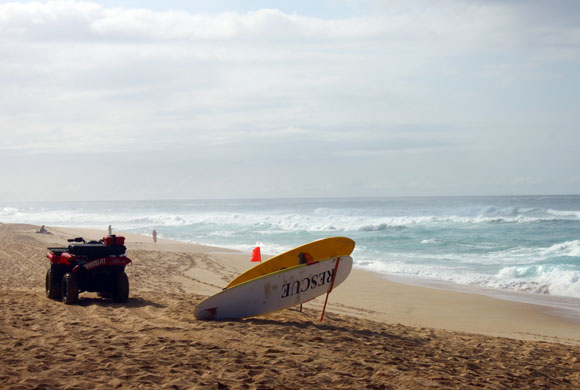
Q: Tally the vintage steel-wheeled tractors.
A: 0